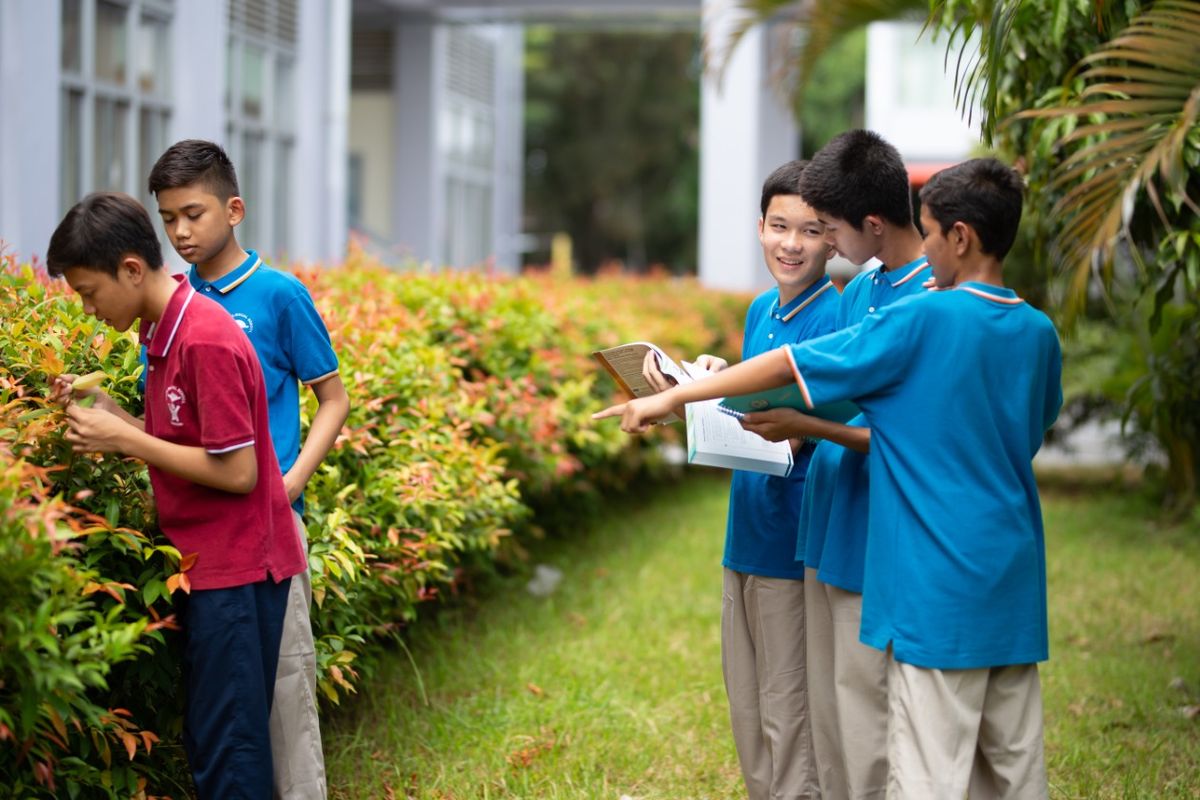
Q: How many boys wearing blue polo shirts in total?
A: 4